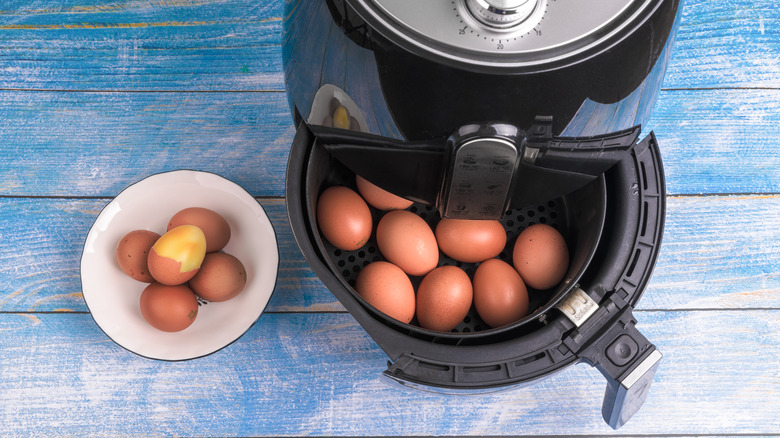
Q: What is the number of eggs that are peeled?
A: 1